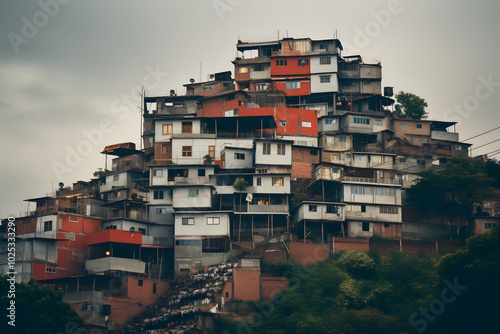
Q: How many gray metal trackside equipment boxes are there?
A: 0